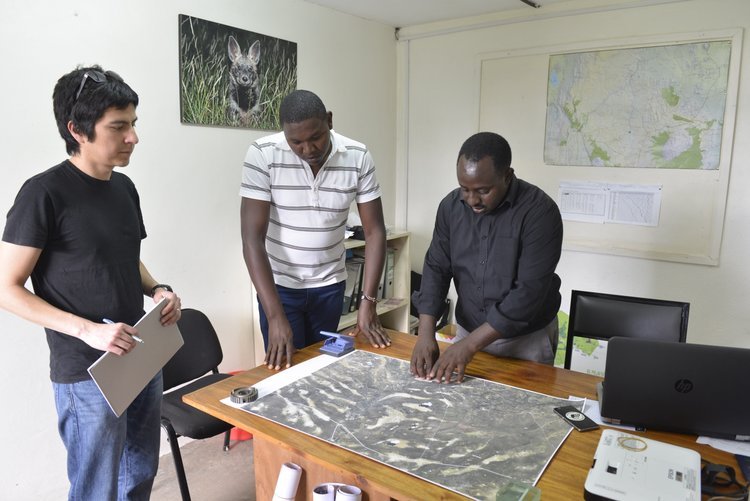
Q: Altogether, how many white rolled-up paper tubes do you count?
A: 3